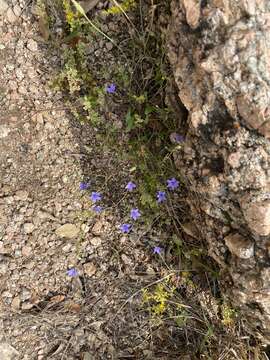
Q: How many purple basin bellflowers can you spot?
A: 12